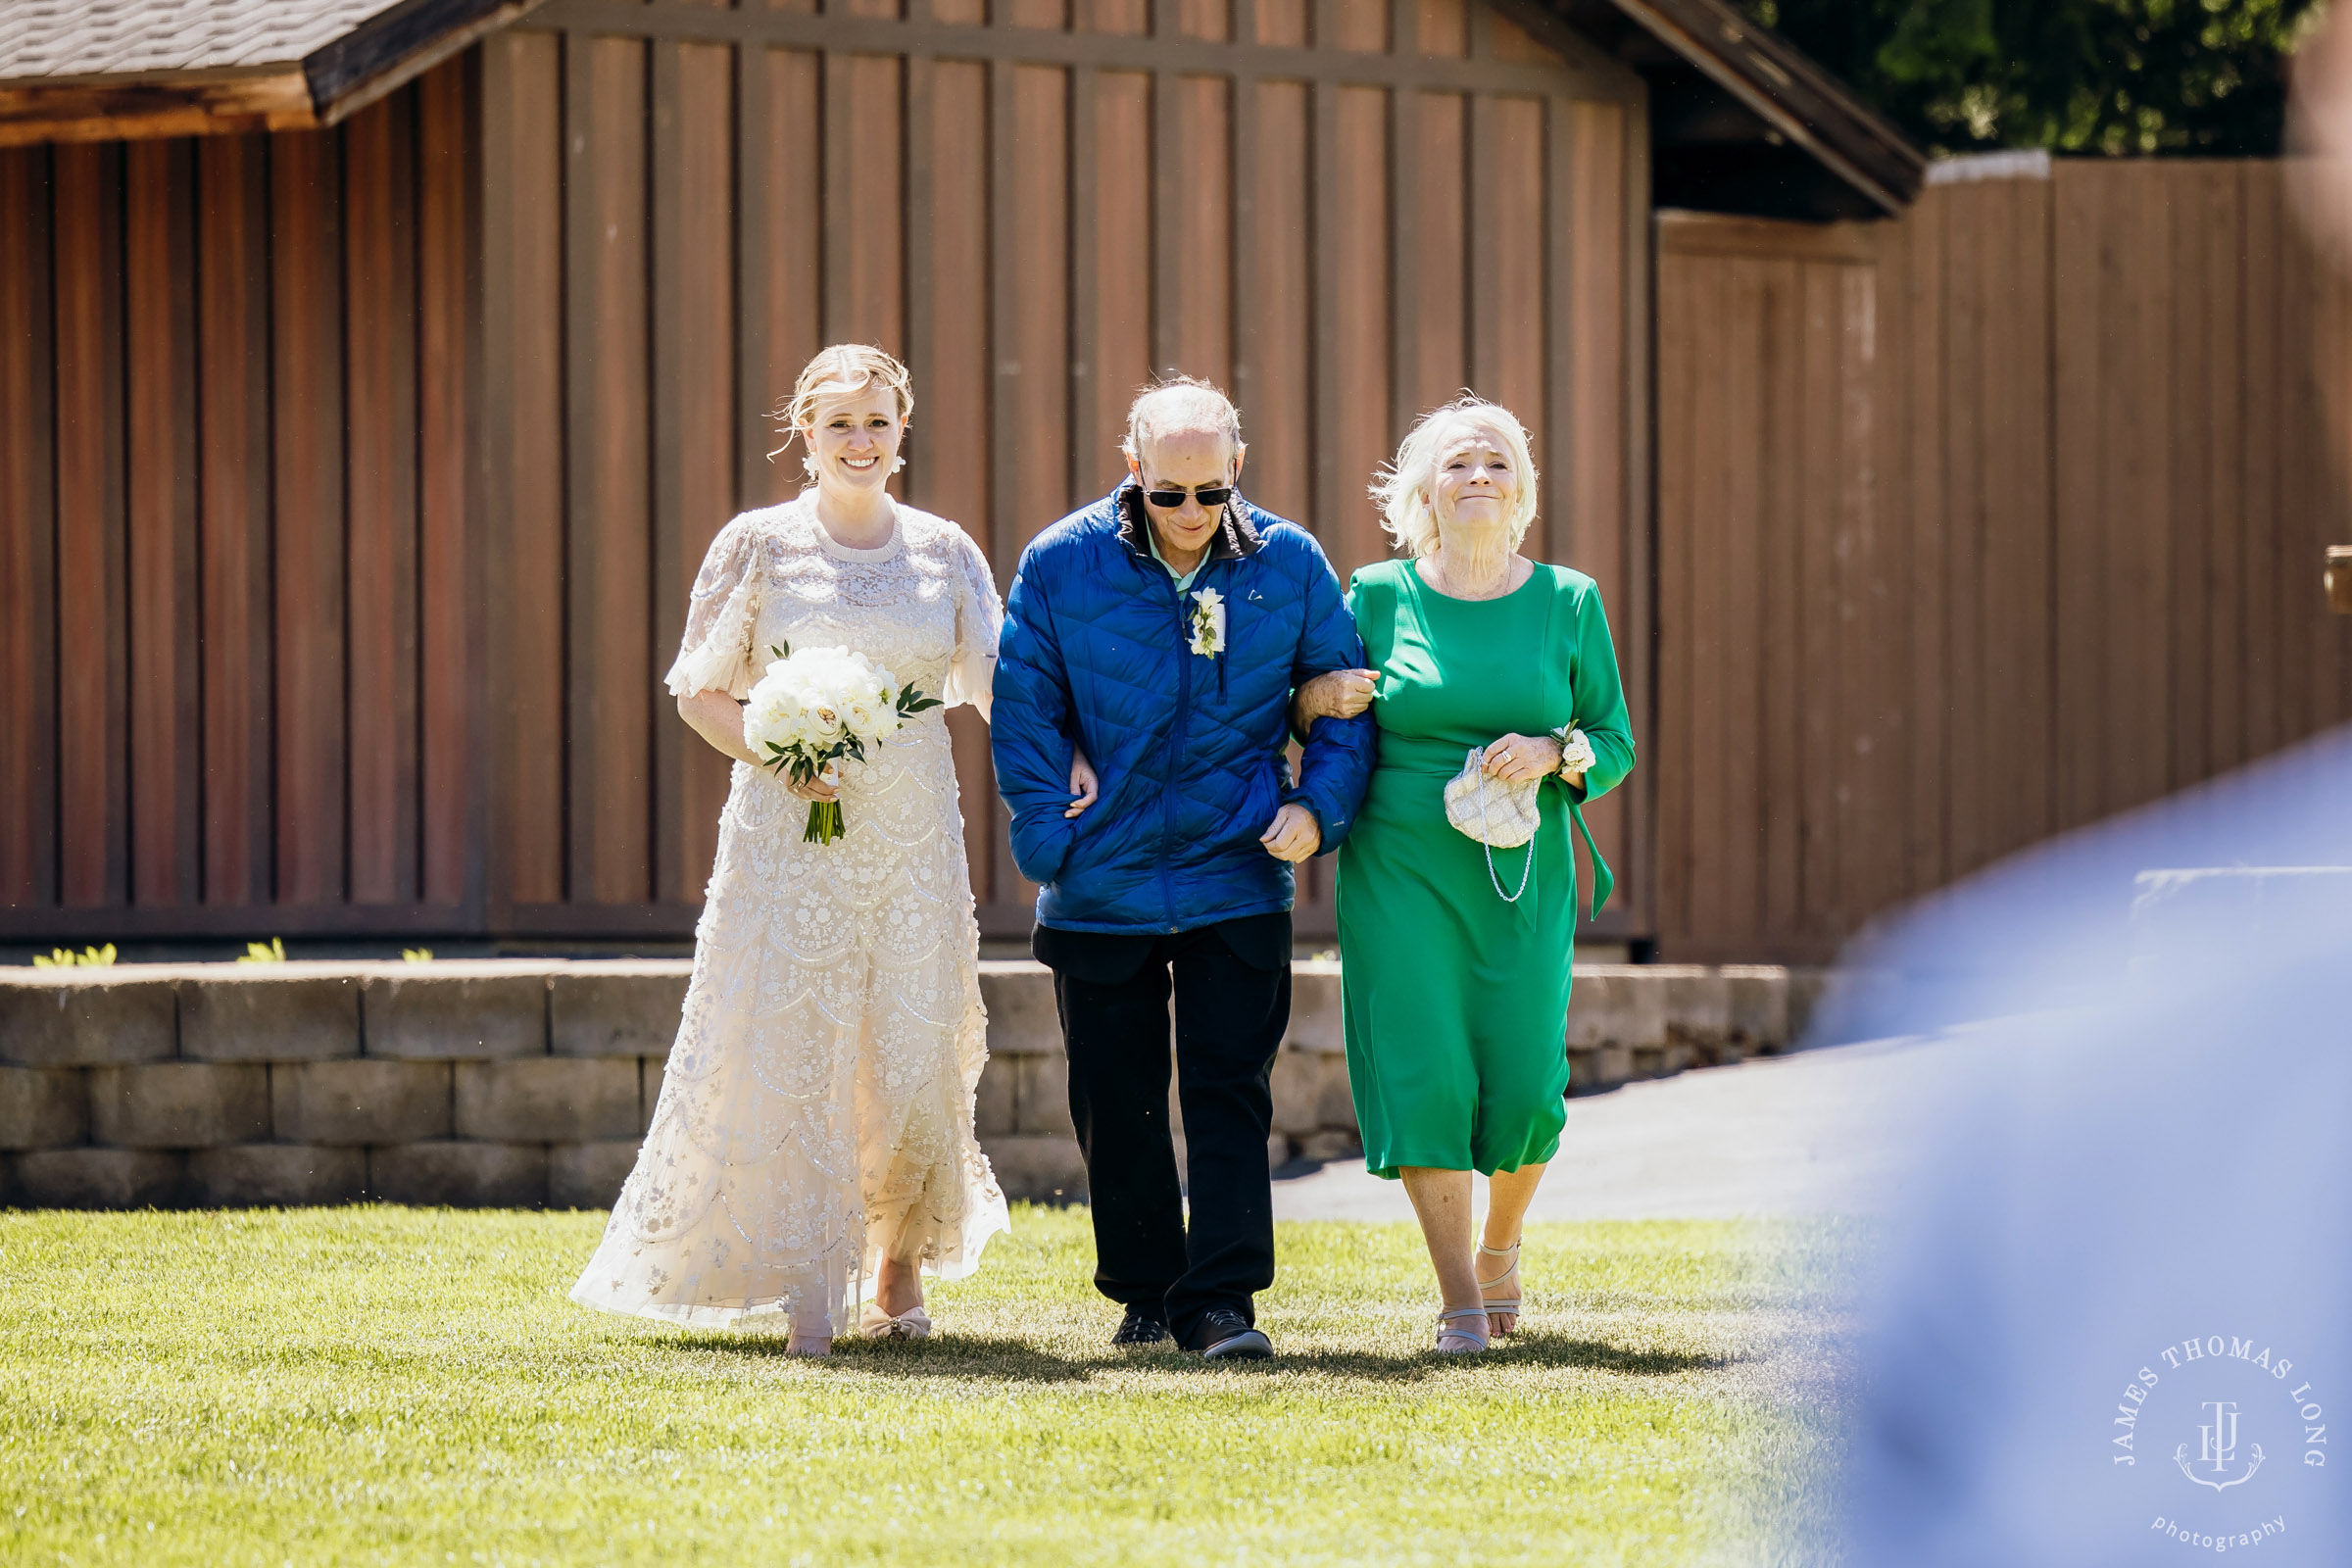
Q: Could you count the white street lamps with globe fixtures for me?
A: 0